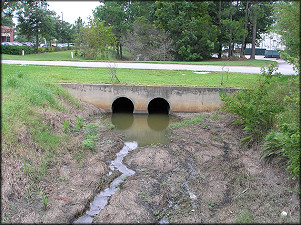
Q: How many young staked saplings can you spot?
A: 2